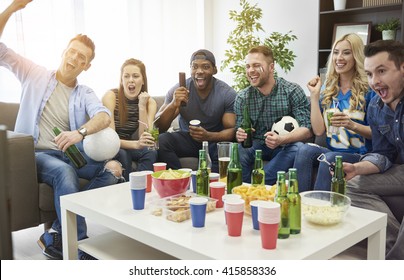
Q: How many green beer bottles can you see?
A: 8